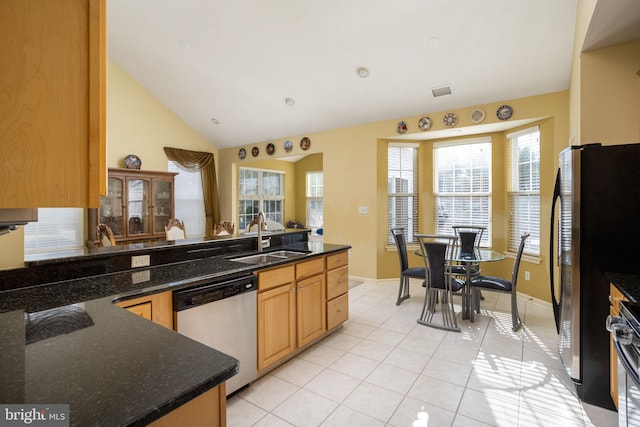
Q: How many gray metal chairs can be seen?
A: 4